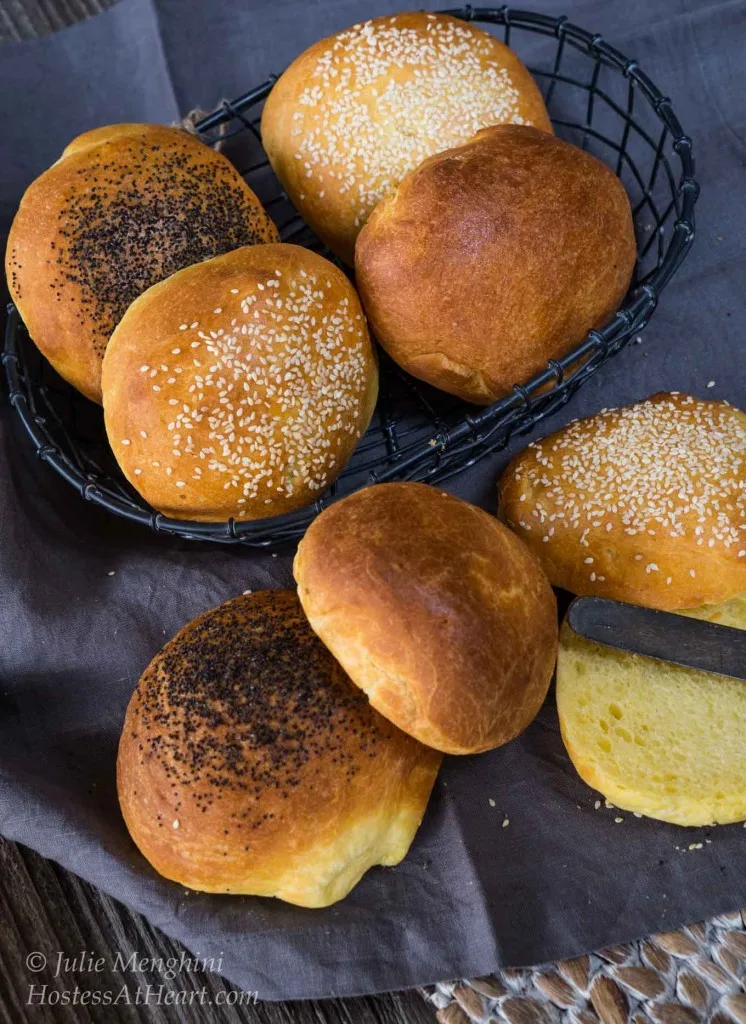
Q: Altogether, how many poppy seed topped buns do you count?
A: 2